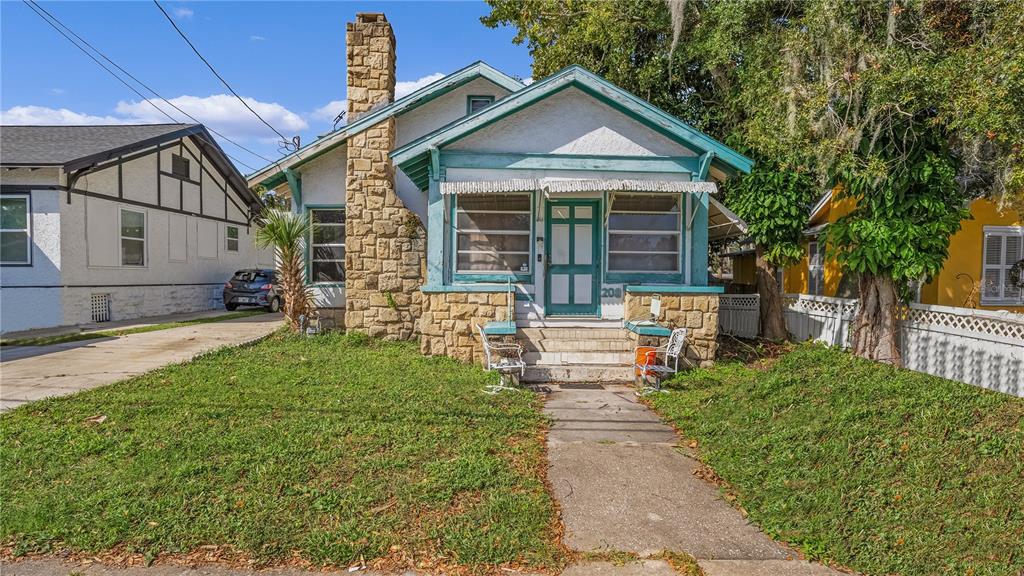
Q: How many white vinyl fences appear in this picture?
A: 1